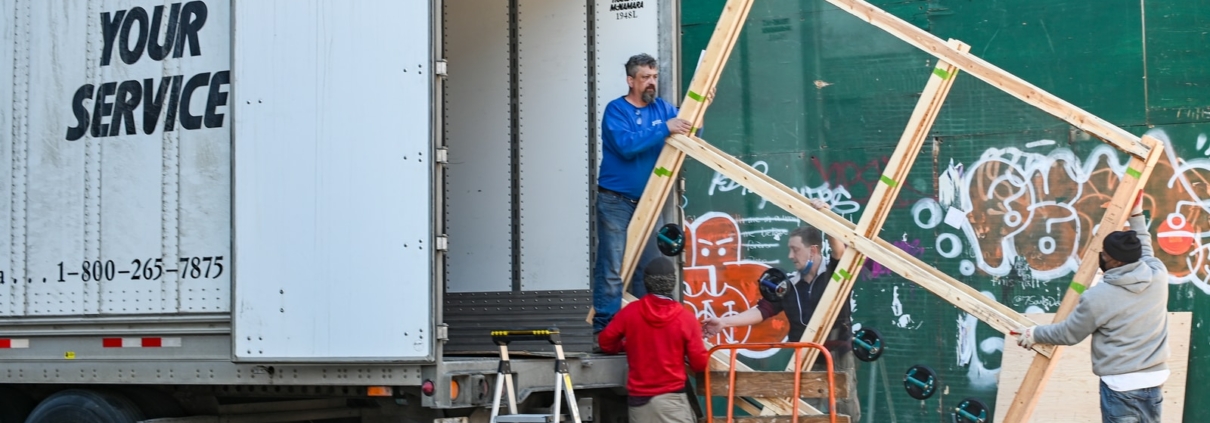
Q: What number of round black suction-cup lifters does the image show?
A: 5